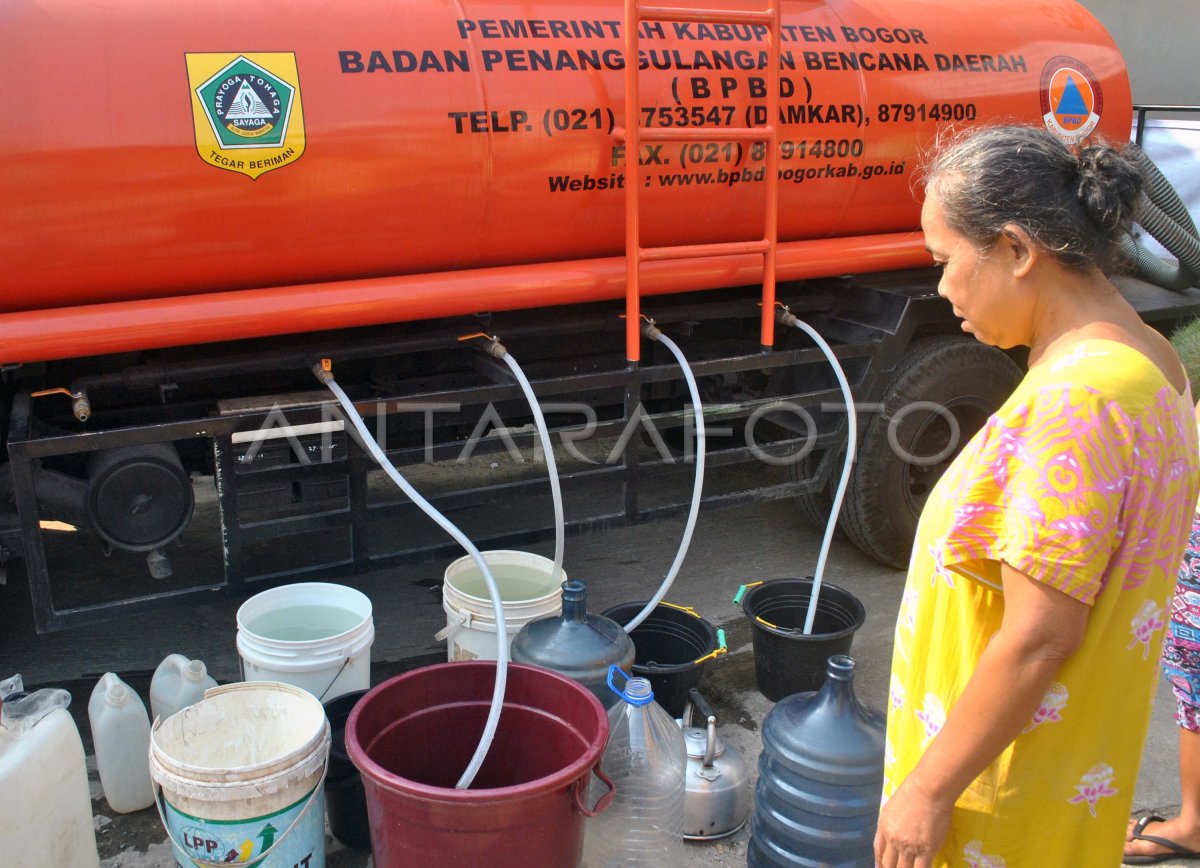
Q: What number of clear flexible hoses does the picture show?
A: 4